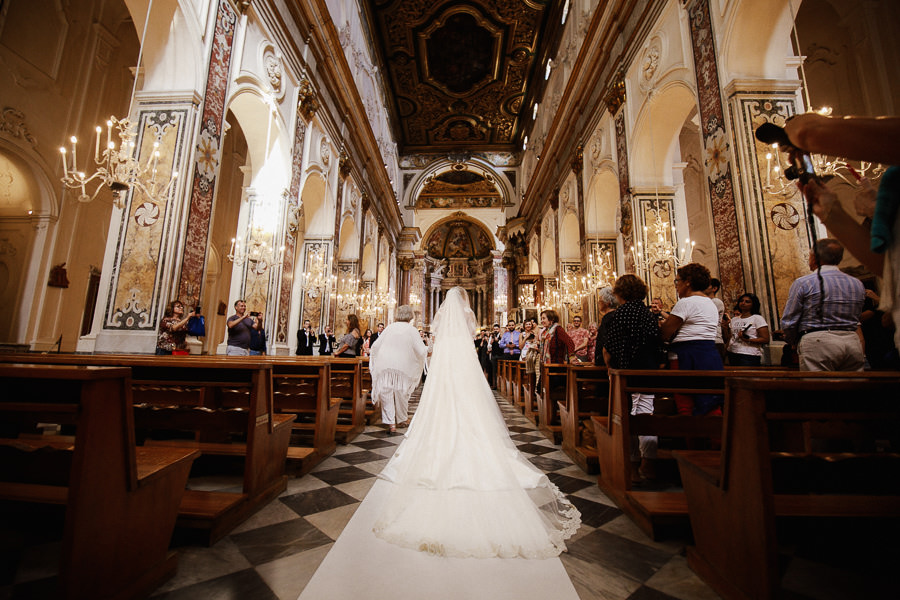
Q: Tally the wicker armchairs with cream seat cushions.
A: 0